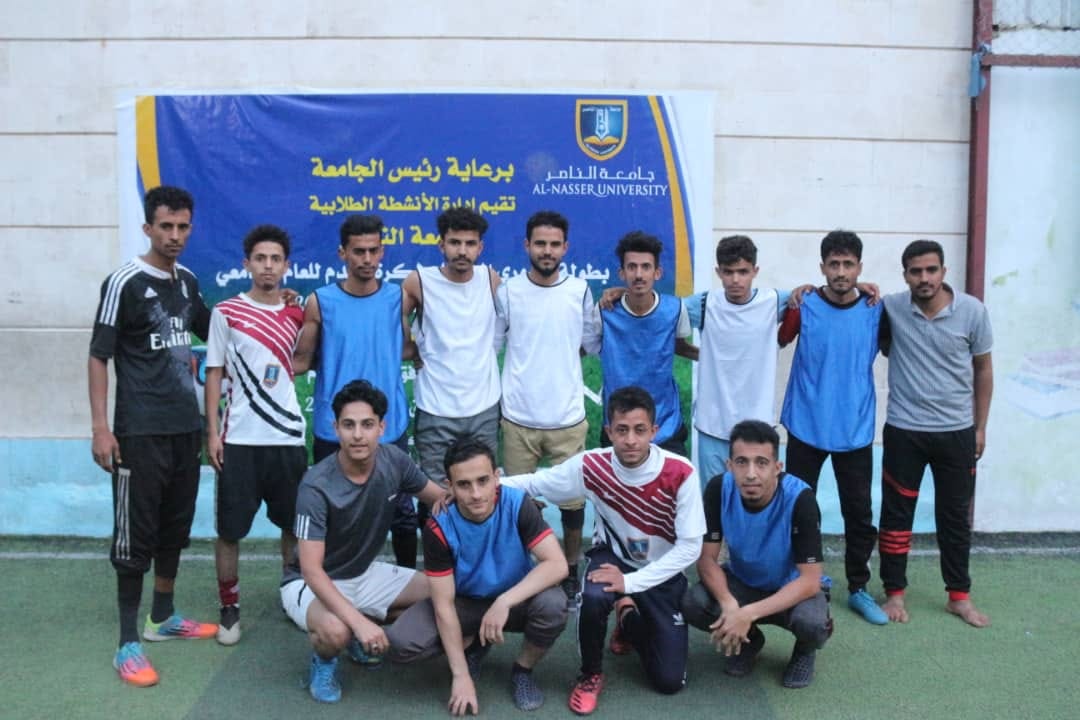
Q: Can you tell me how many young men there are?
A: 13